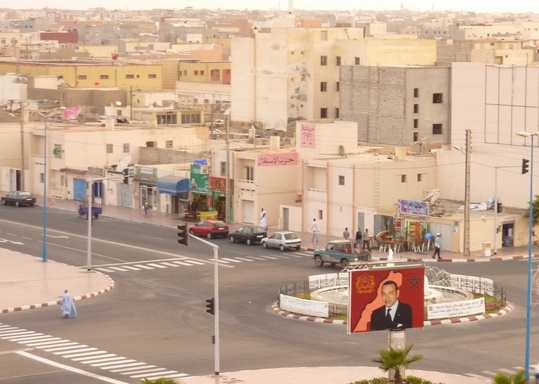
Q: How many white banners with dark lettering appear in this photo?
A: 2